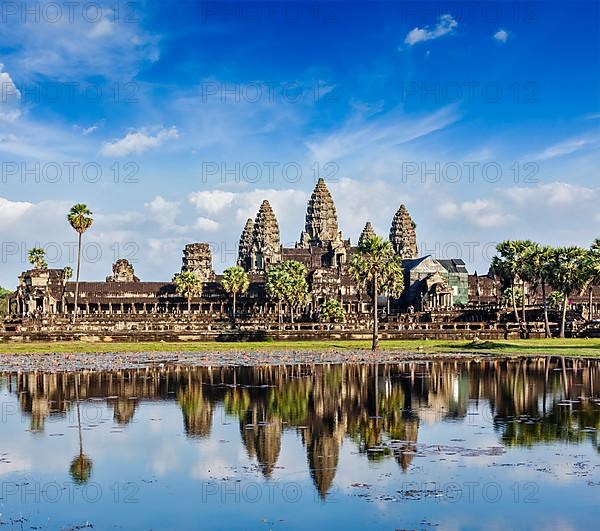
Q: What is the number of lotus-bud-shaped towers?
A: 5